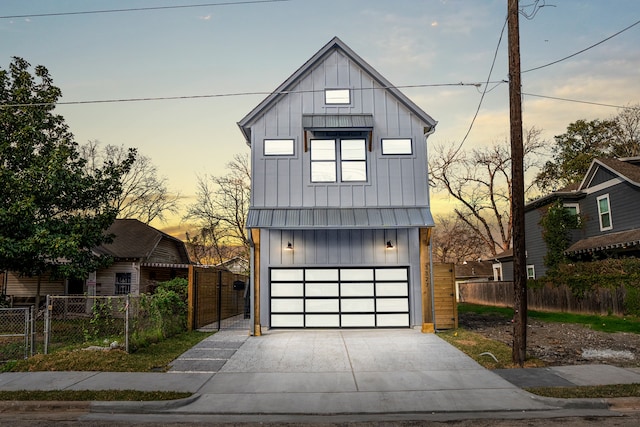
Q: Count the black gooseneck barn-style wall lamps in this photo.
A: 2